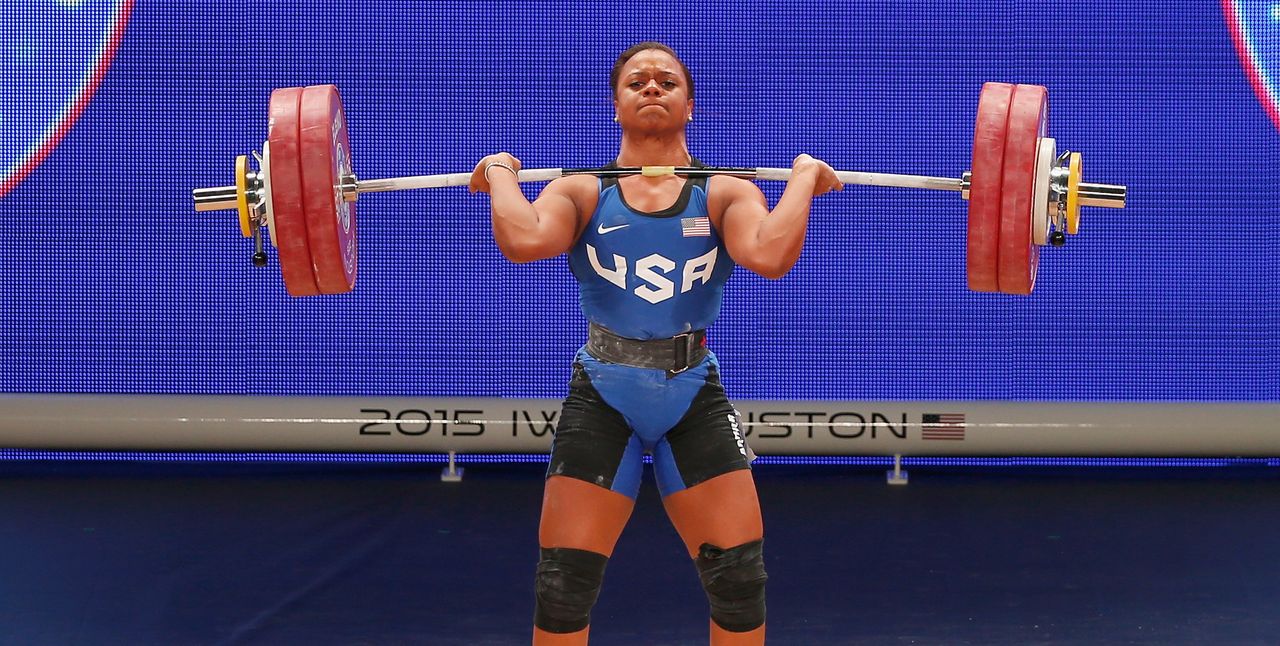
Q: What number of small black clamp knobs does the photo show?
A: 2